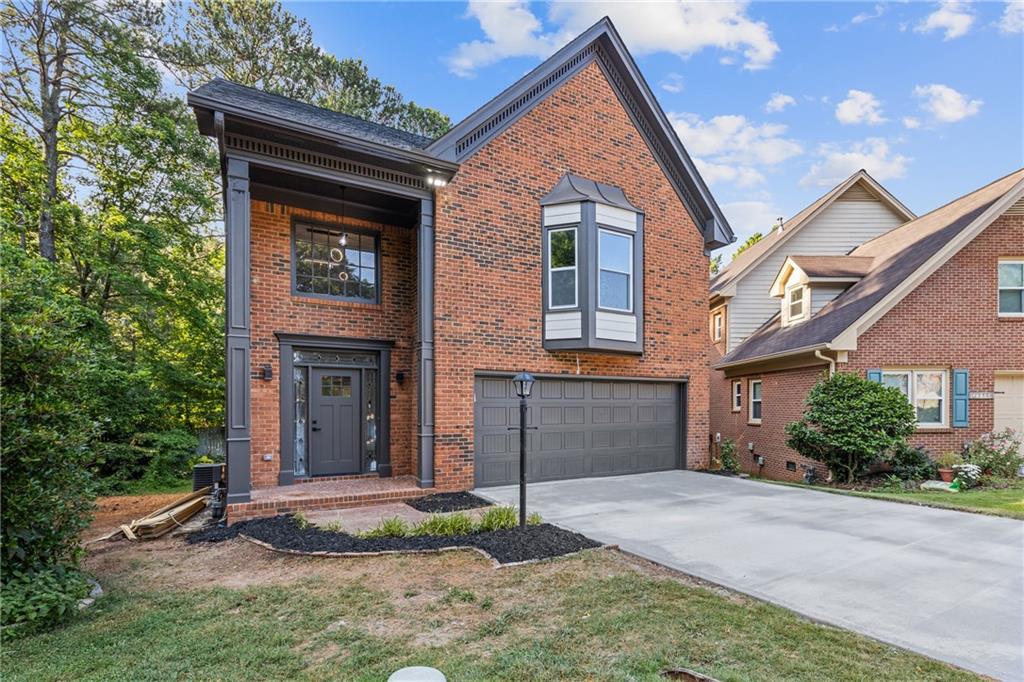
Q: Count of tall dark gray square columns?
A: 2